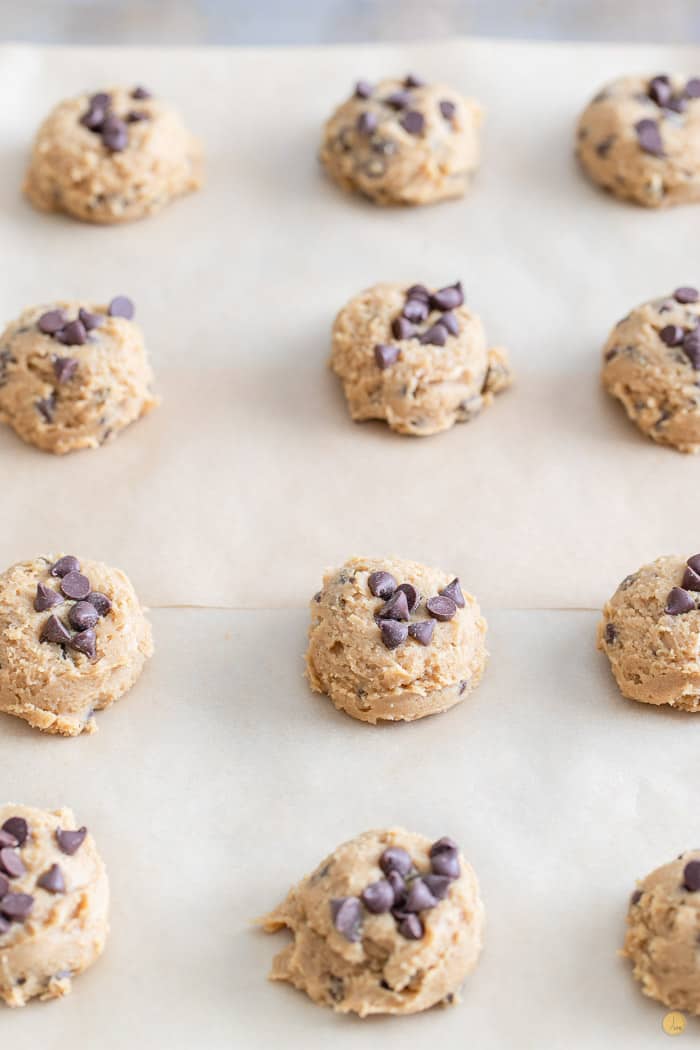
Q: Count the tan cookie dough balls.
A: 12